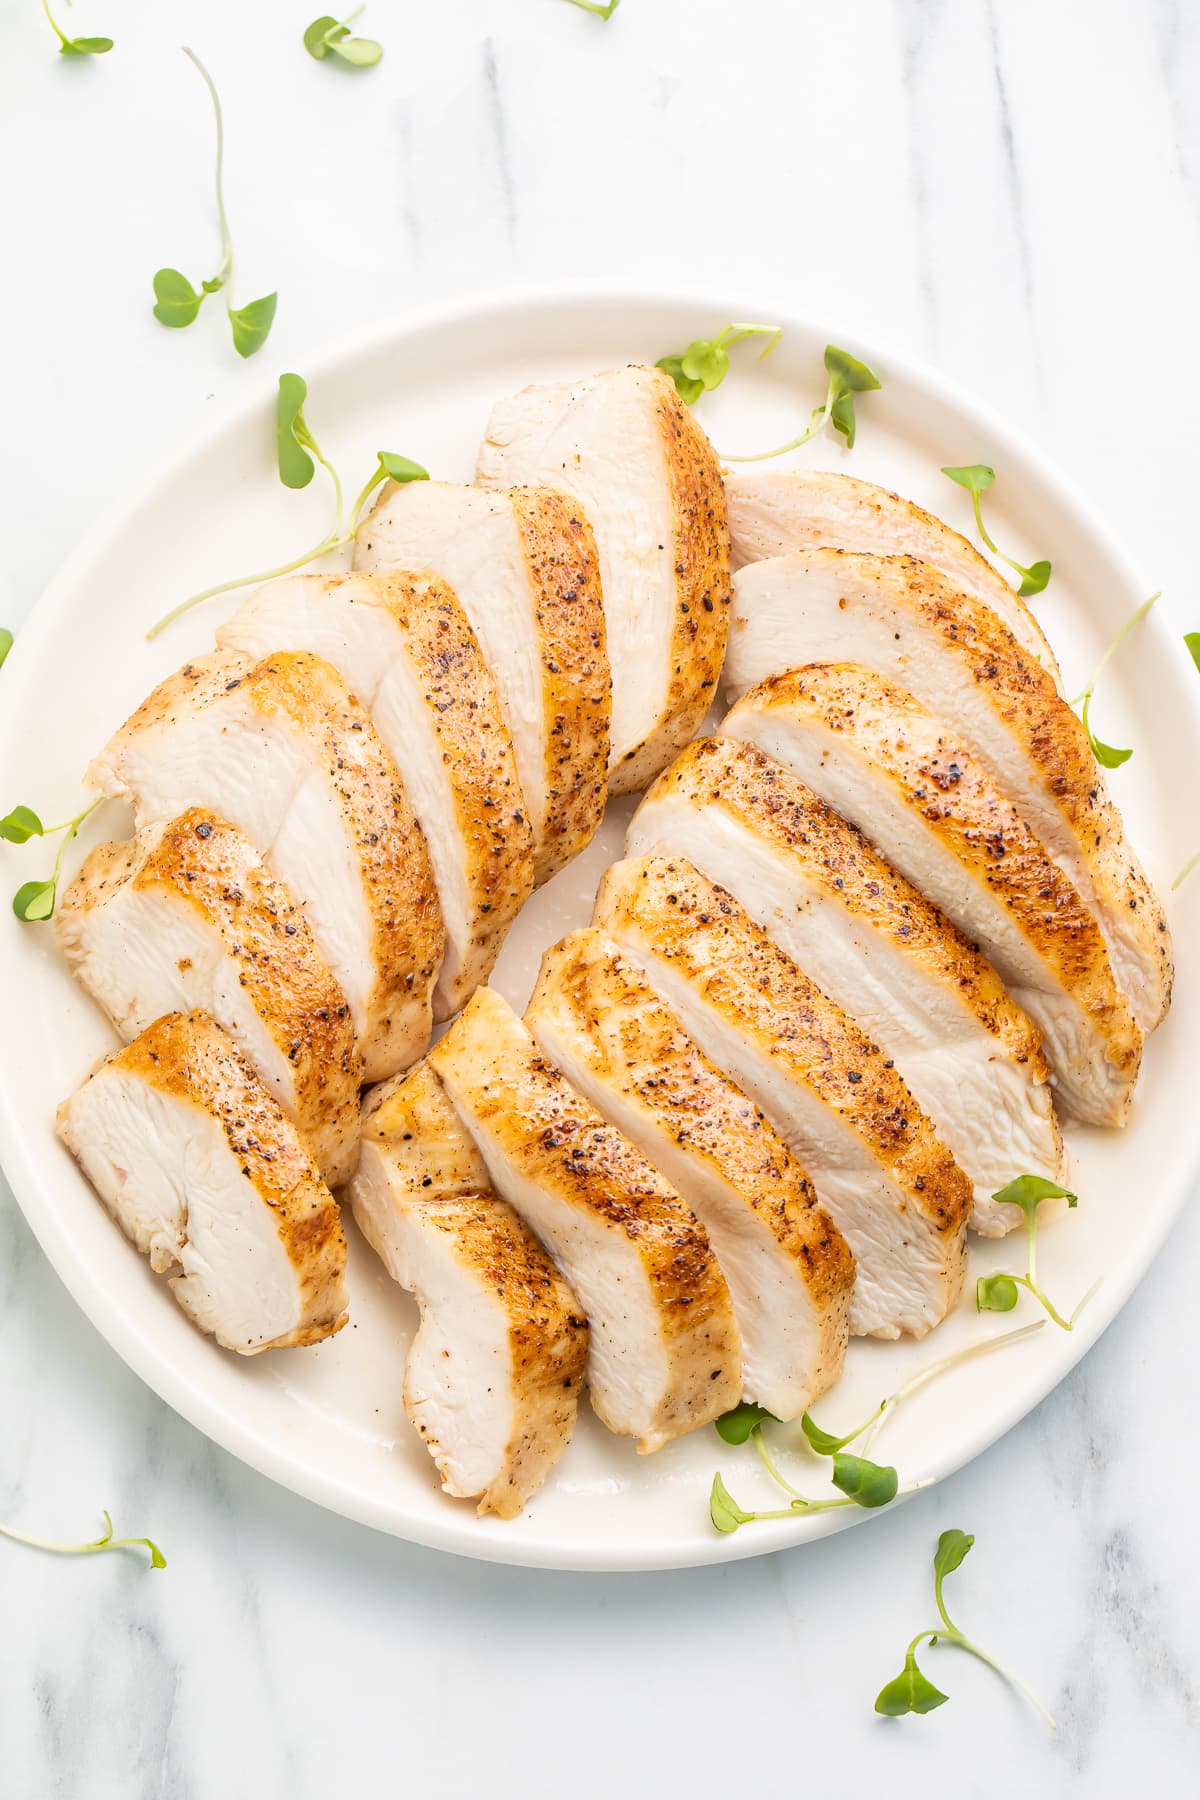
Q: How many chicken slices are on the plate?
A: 14